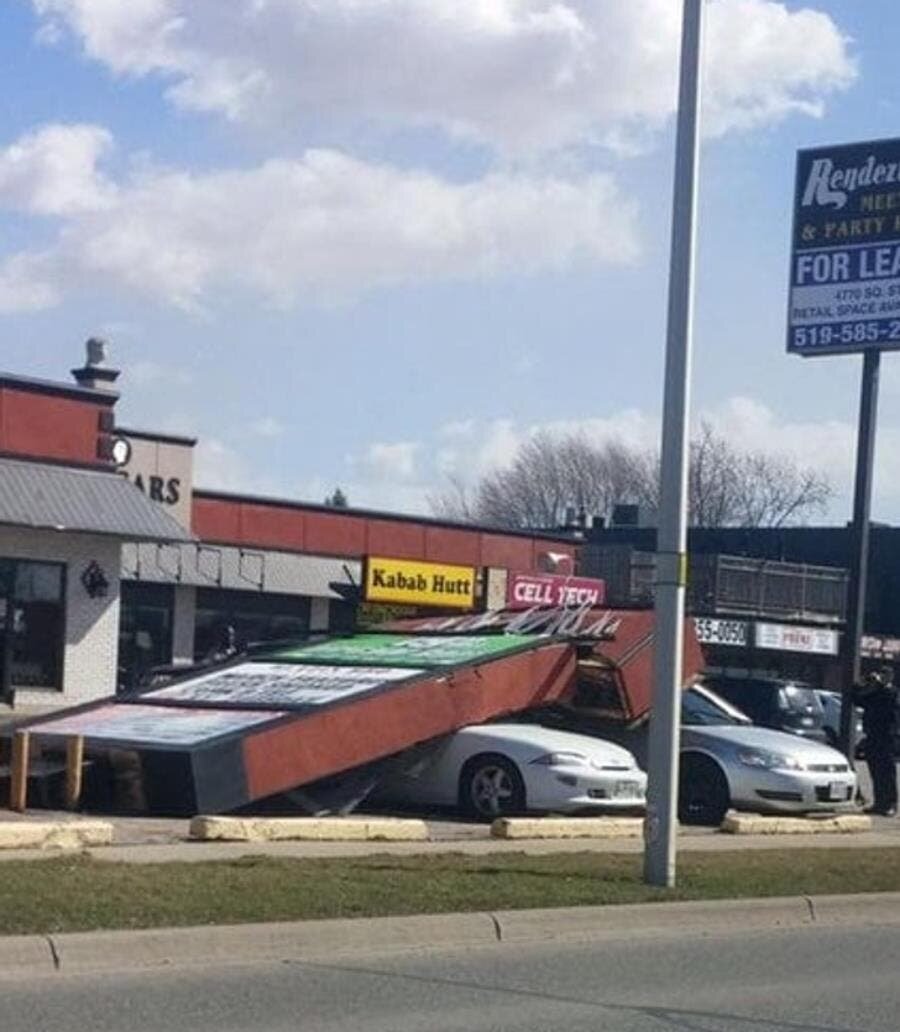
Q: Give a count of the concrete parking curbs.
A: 4